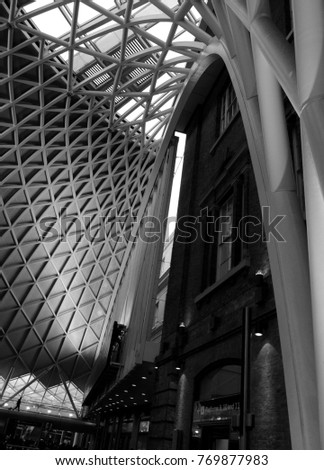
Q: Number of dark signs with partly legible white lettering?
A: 1